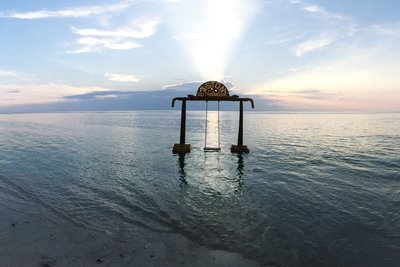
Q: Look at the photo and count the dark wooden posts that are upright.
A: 2